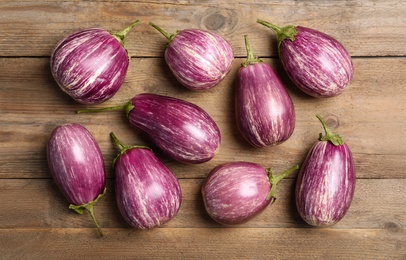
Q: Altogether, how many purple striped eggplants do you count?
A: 9